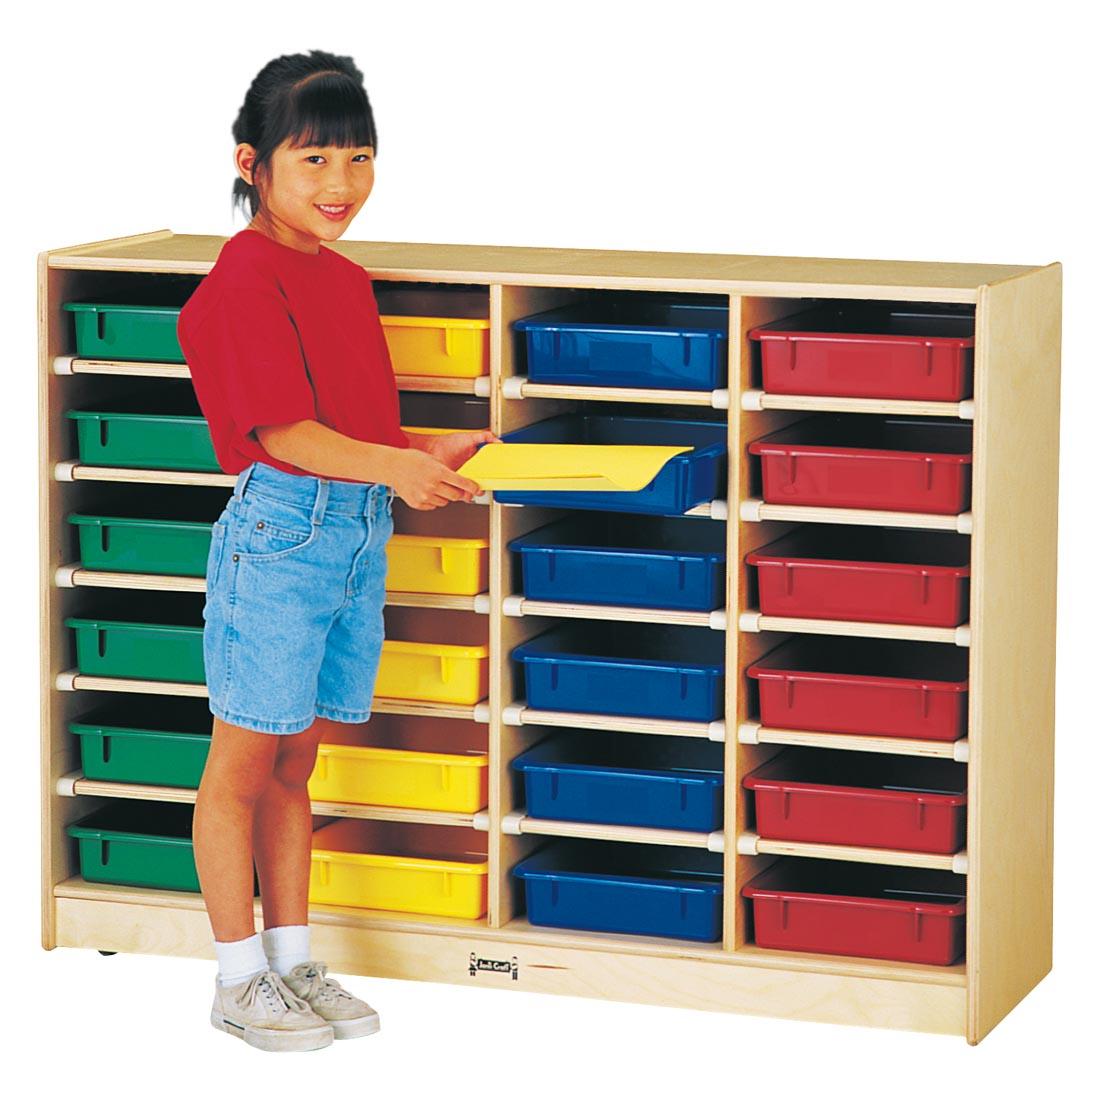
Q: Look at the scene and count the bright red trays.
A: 6